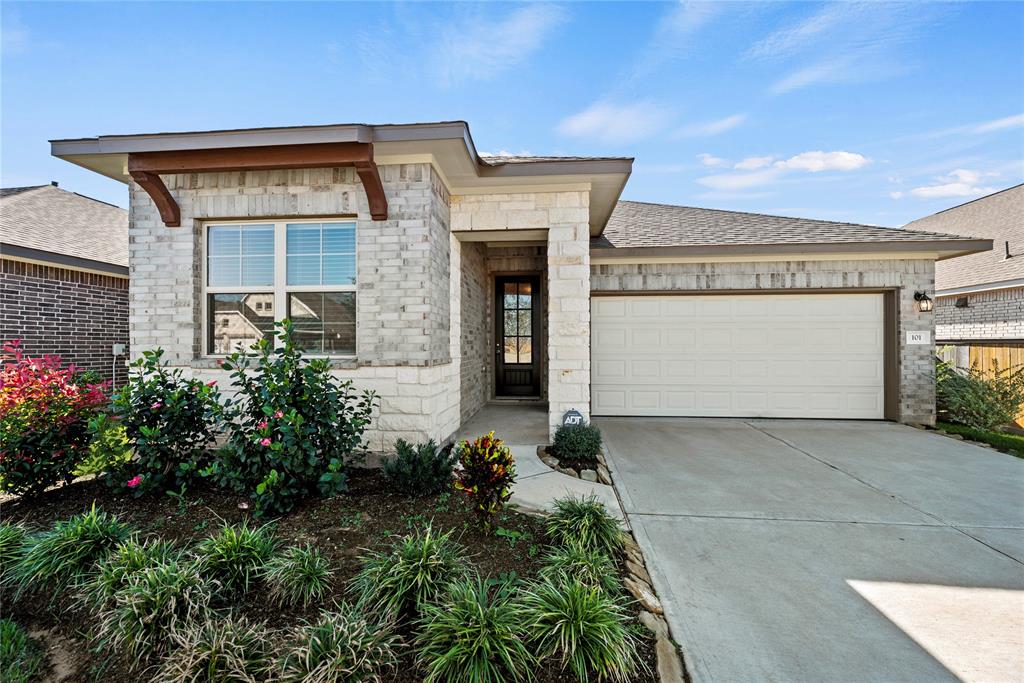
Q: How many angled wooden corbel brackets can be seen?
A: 2